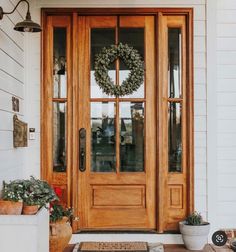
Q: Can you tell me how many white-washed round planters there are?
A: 1